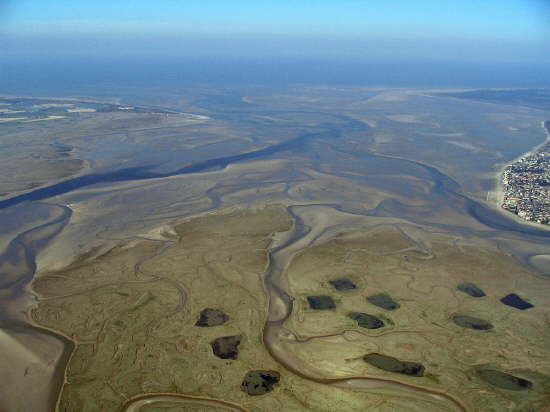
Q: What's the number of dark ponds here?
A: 12